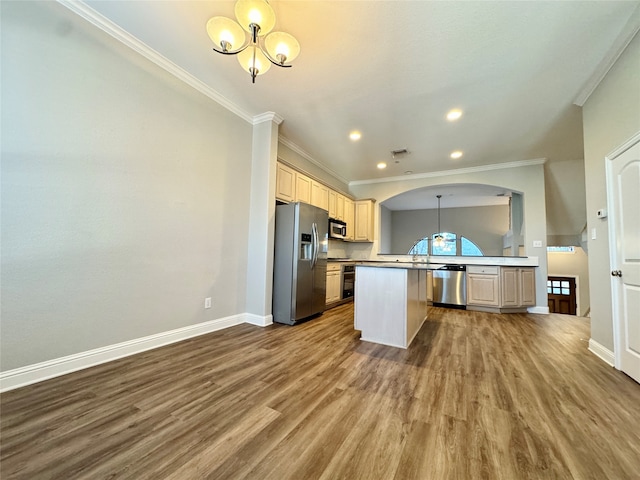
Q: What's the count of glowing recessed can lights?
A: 4